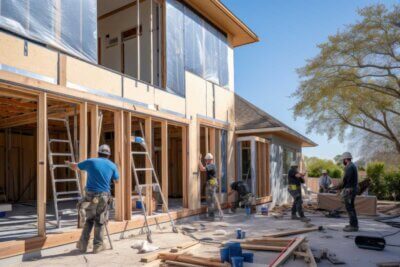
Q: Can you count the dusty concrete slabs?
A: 1